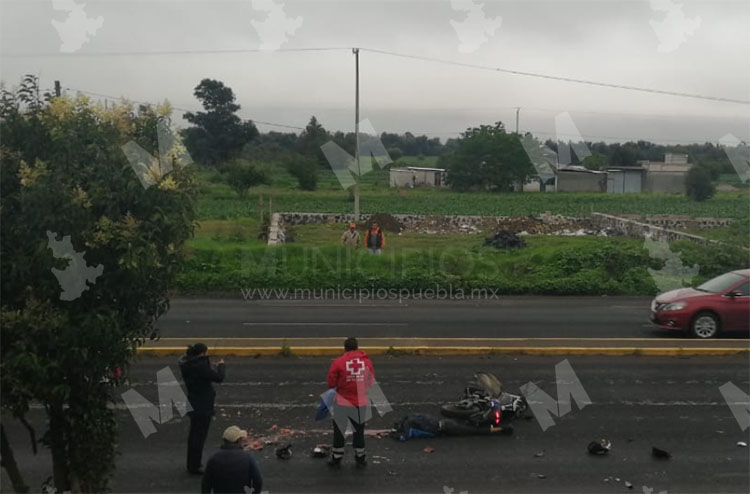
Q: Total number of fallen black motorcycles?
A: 1